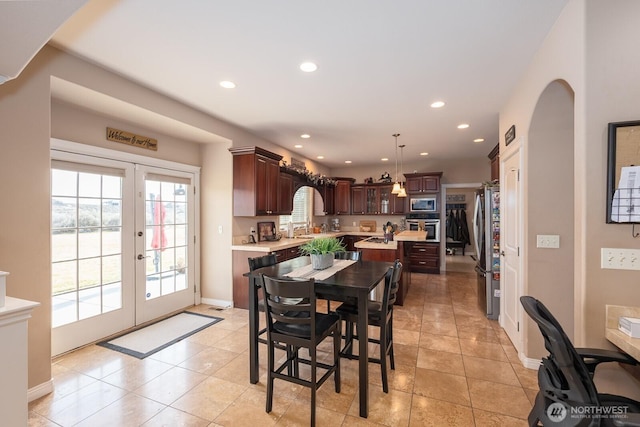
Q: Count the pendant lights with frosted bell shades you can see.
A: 2